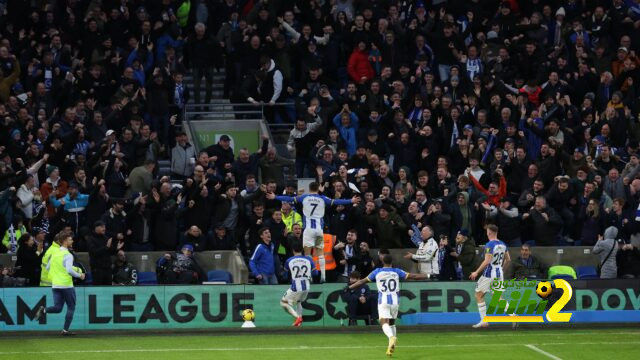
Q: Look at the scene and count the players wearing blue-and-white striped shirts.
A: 4